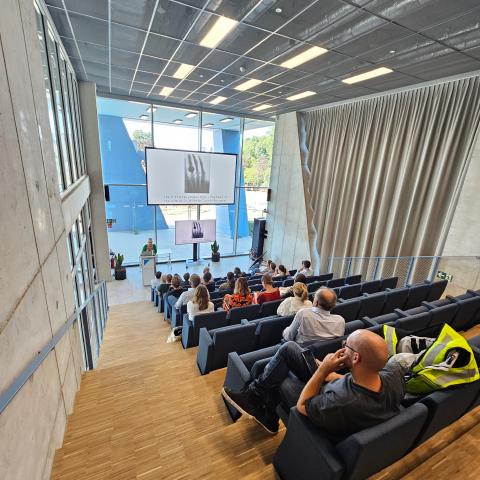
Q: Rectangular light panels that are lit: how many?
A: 9